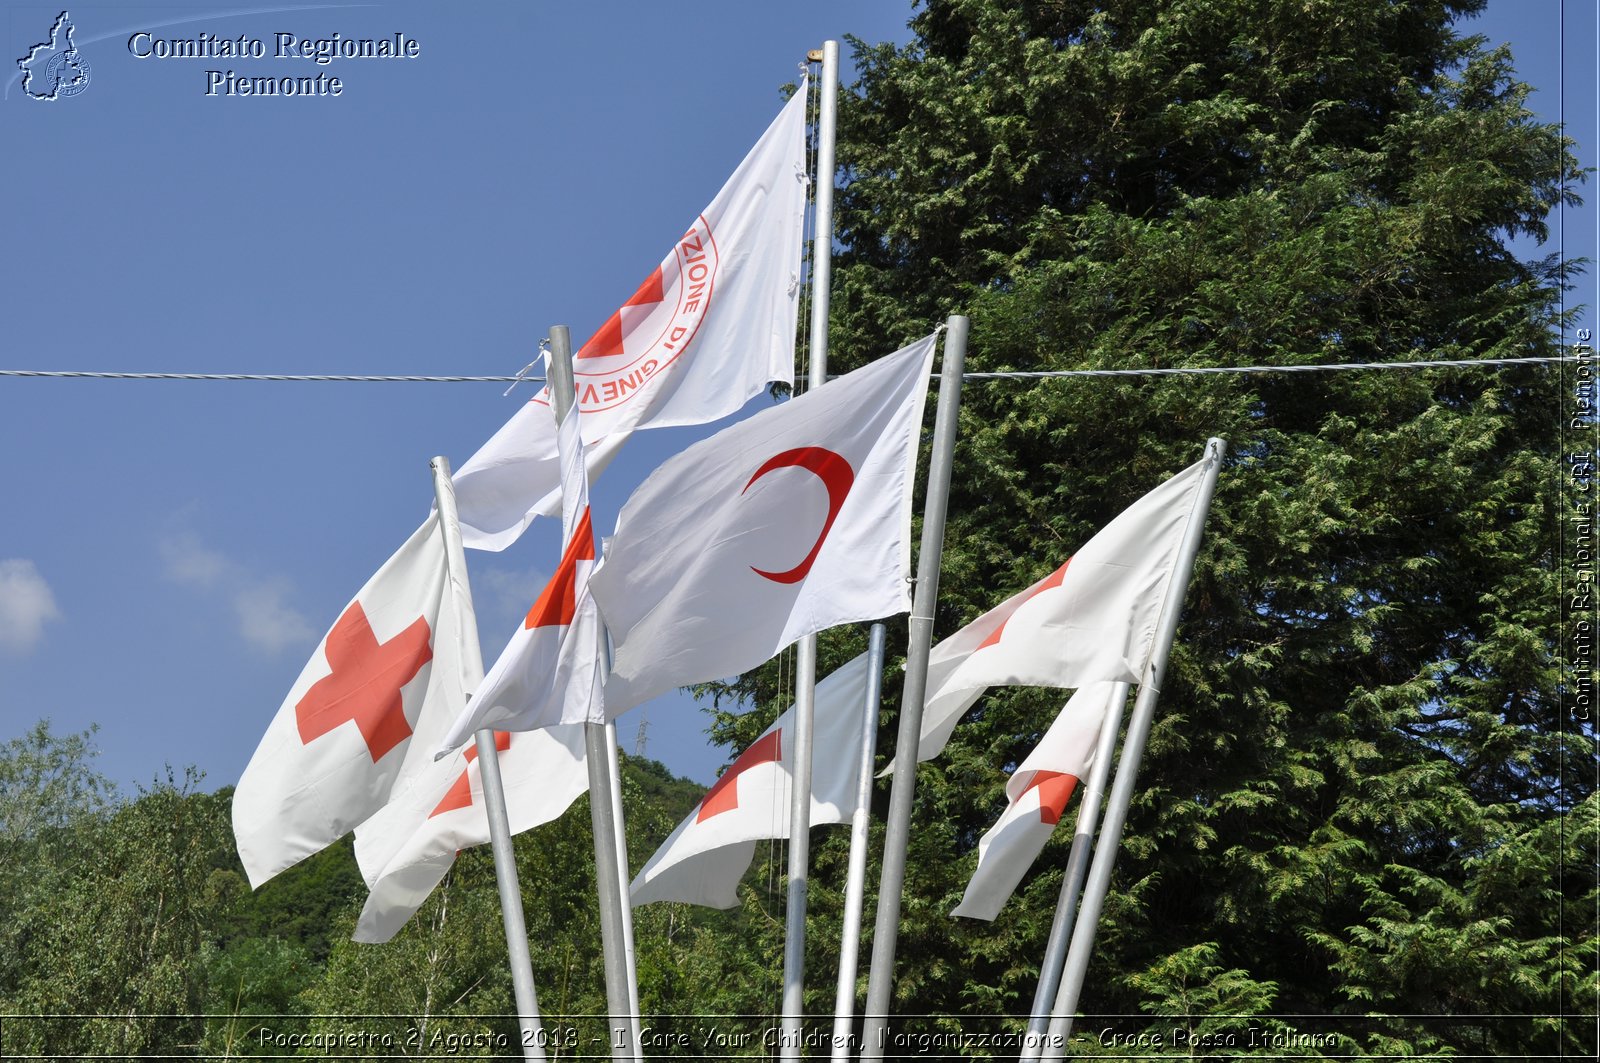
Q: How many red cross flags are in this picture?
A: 7